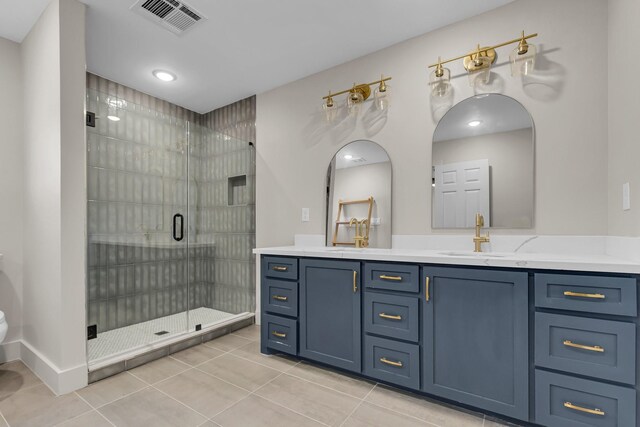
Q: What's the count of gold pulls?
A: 11